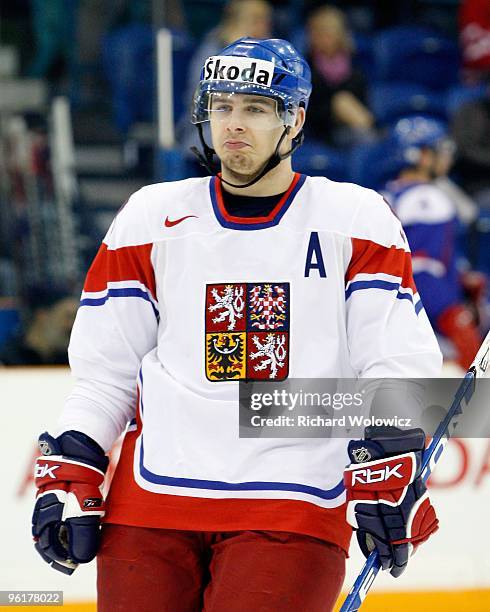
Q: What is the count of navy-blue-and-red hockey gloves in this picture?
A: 2